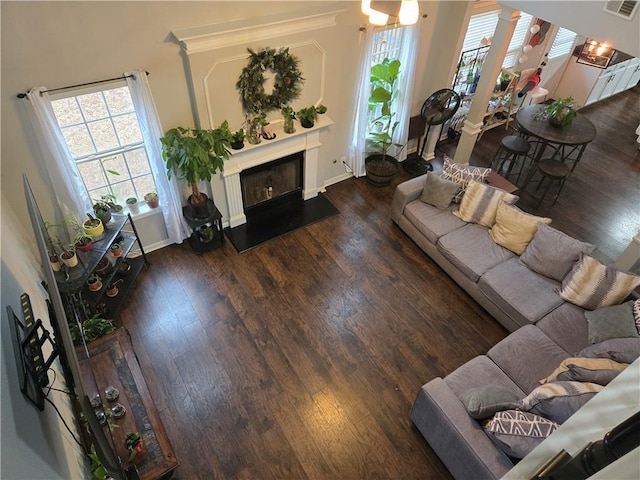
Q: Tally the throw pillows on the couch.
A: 13